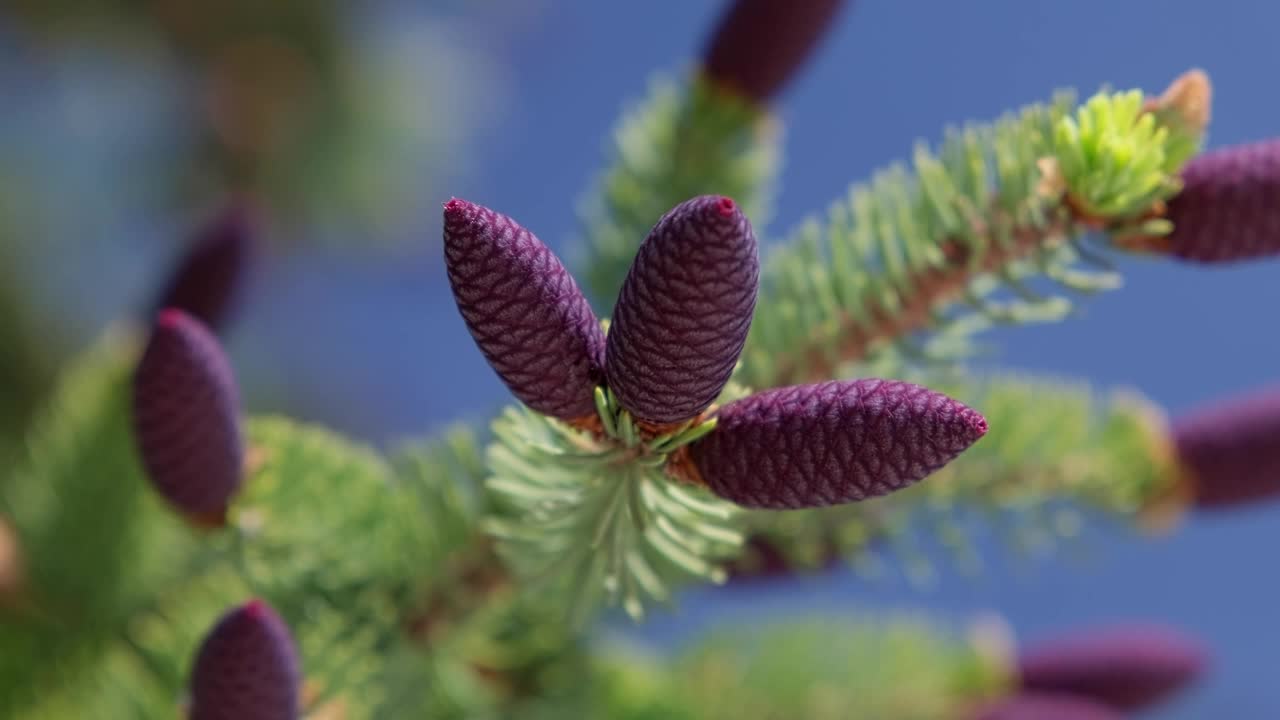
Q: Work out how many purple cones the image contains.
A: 11